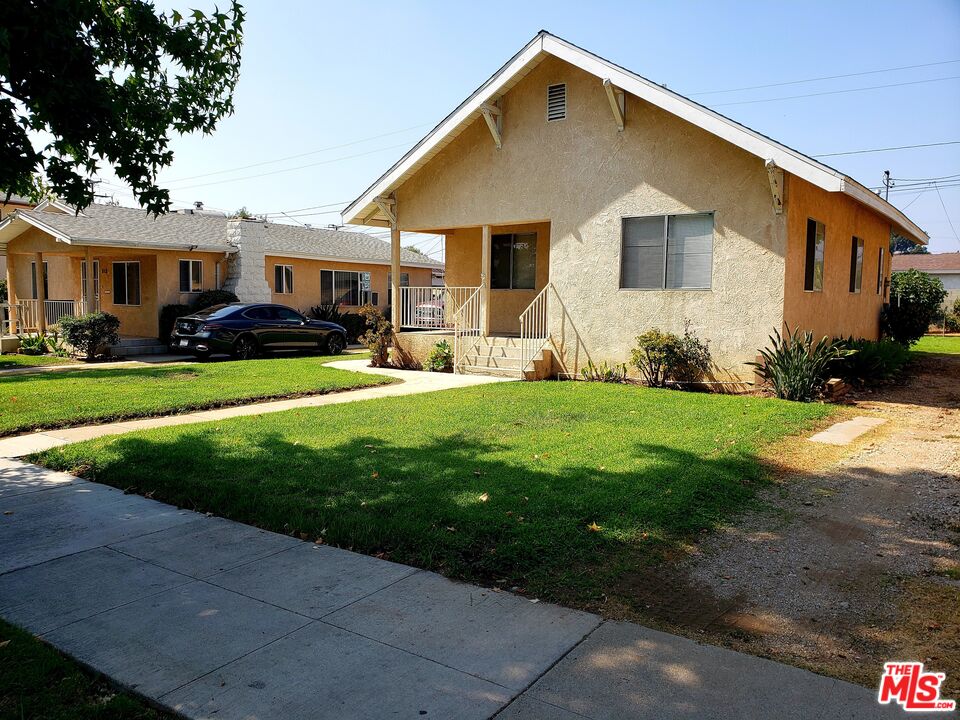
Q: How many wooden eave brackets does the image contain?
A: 4